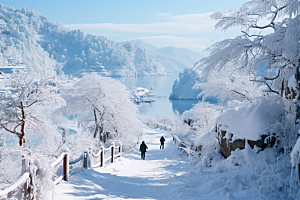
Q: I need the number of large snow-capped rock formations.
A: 1